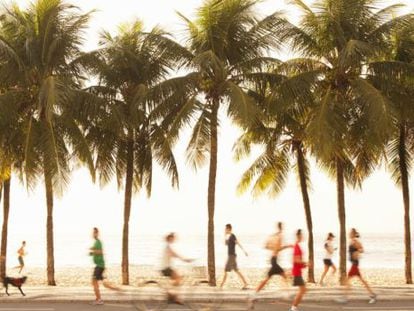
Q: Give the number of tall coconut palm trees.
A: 7